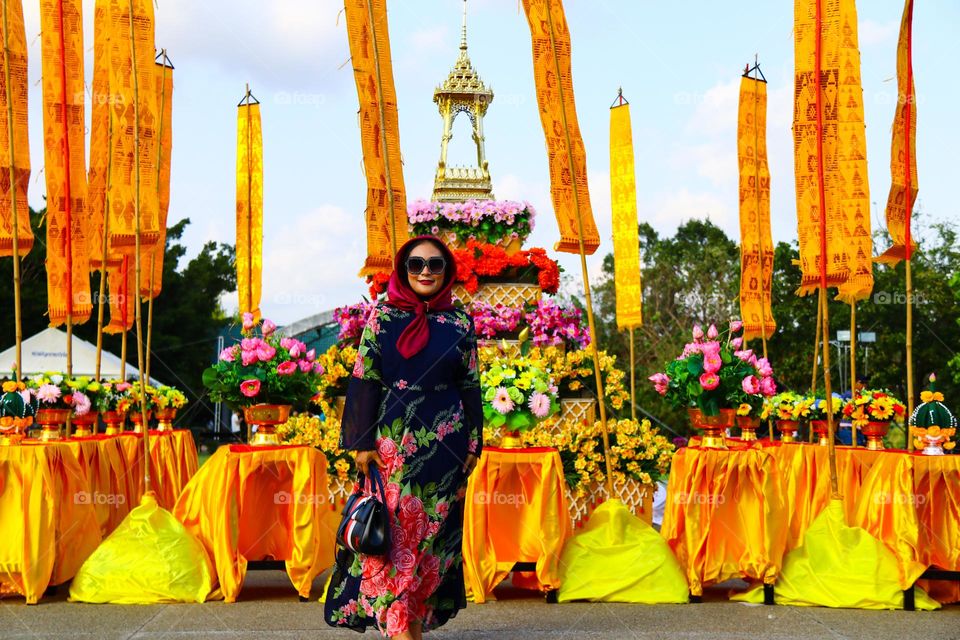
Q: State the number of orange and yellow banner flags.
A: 14